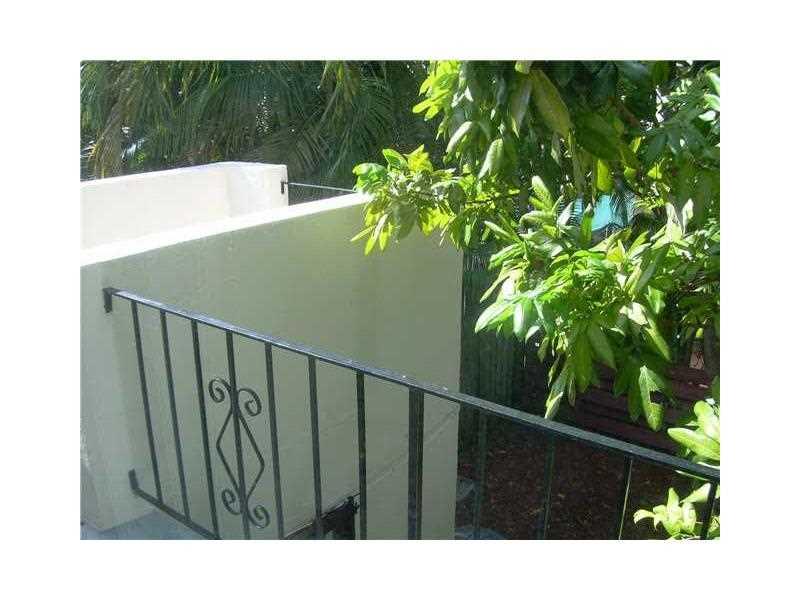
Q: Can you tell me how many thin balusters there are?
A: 11